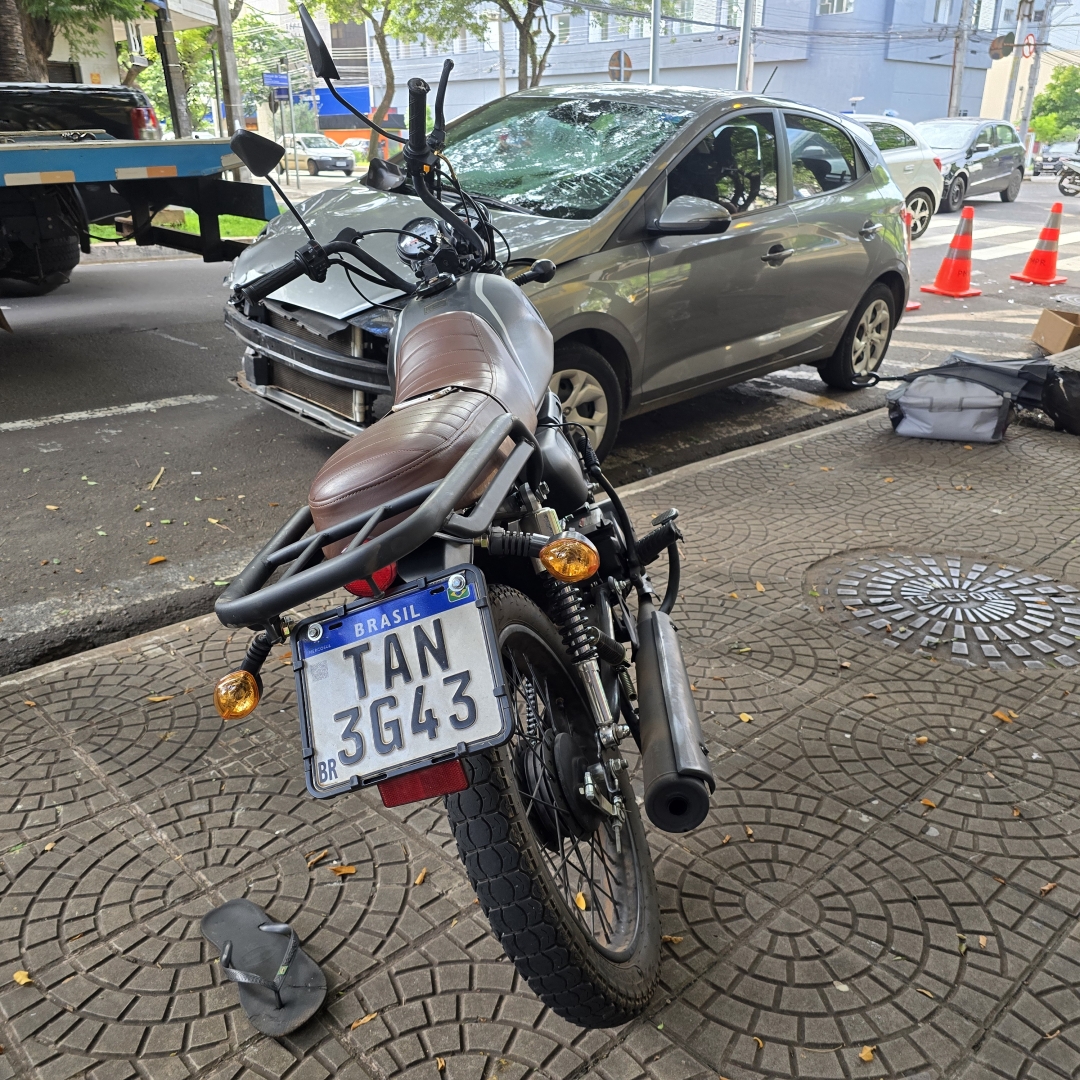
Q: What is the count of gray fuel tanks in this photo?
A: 1